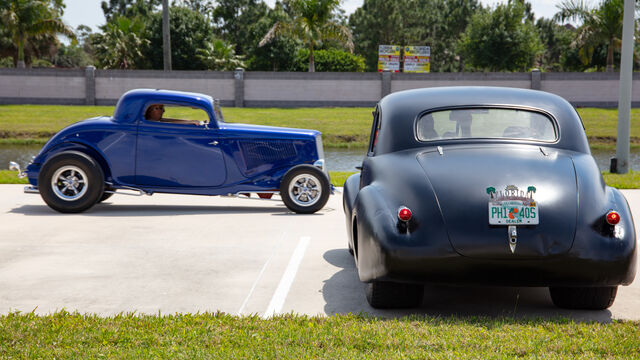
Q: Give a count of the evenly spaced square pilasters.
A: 4